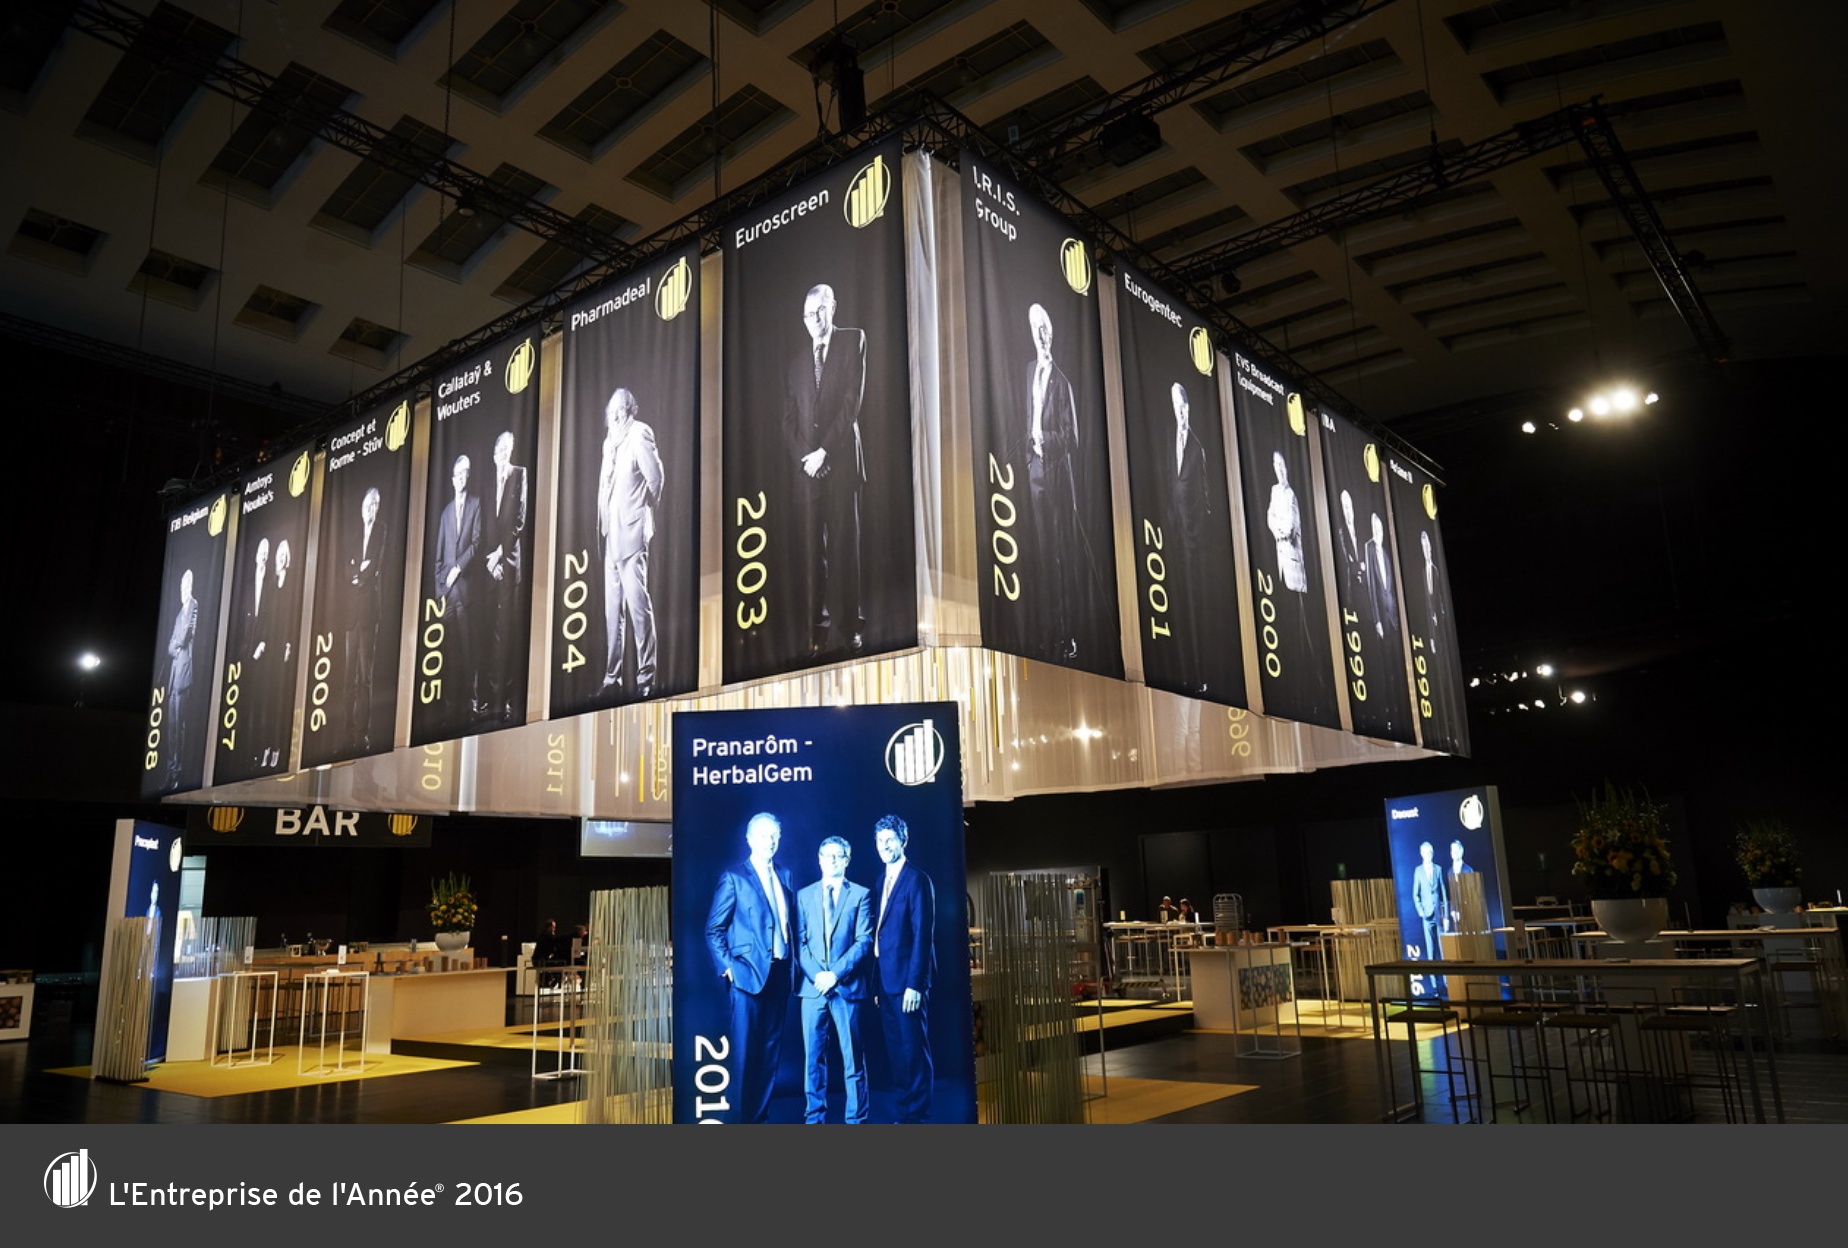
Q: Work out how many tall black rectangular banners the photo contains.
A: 11